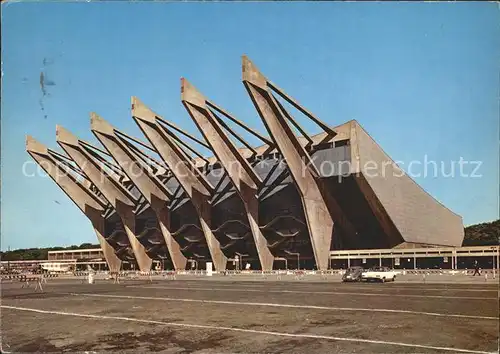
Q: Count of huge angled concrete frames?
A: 6